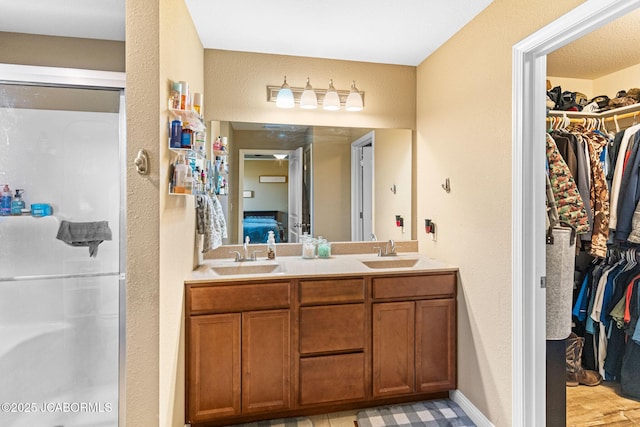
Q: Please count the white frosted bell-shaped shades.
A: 4